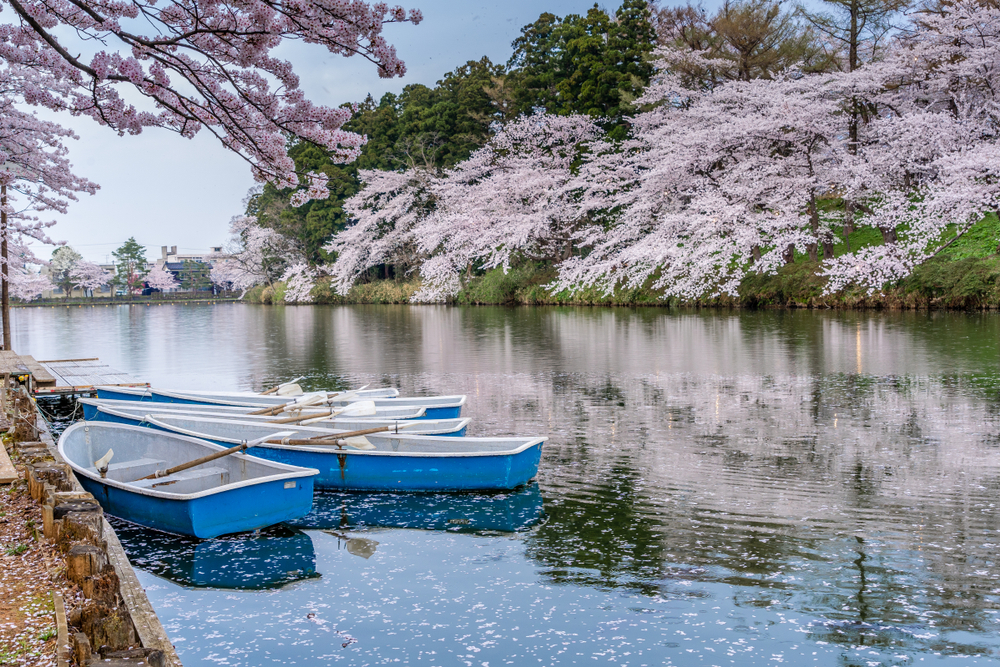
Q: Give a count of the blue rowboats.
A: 6